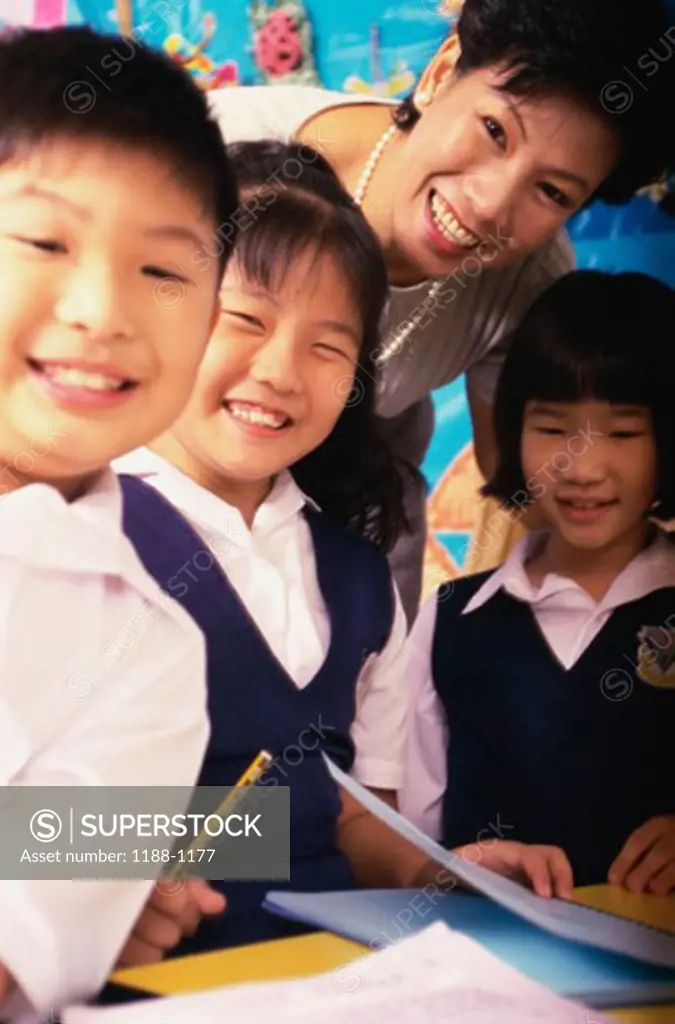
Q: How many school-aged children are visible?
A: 3